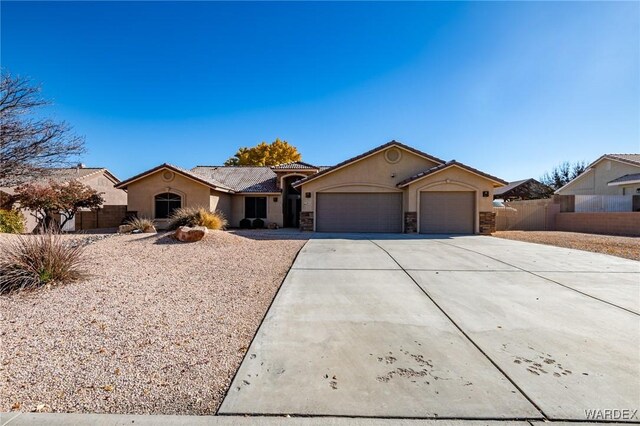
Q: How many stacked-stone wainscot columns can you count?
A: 3